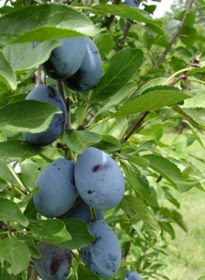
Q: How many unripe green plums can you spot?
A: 0